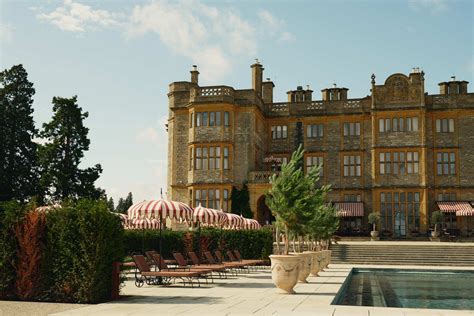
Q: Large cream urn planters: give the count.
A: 5